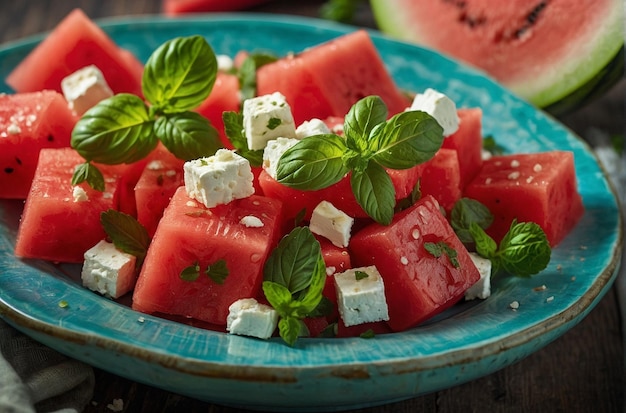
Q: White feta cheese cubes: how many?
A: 11